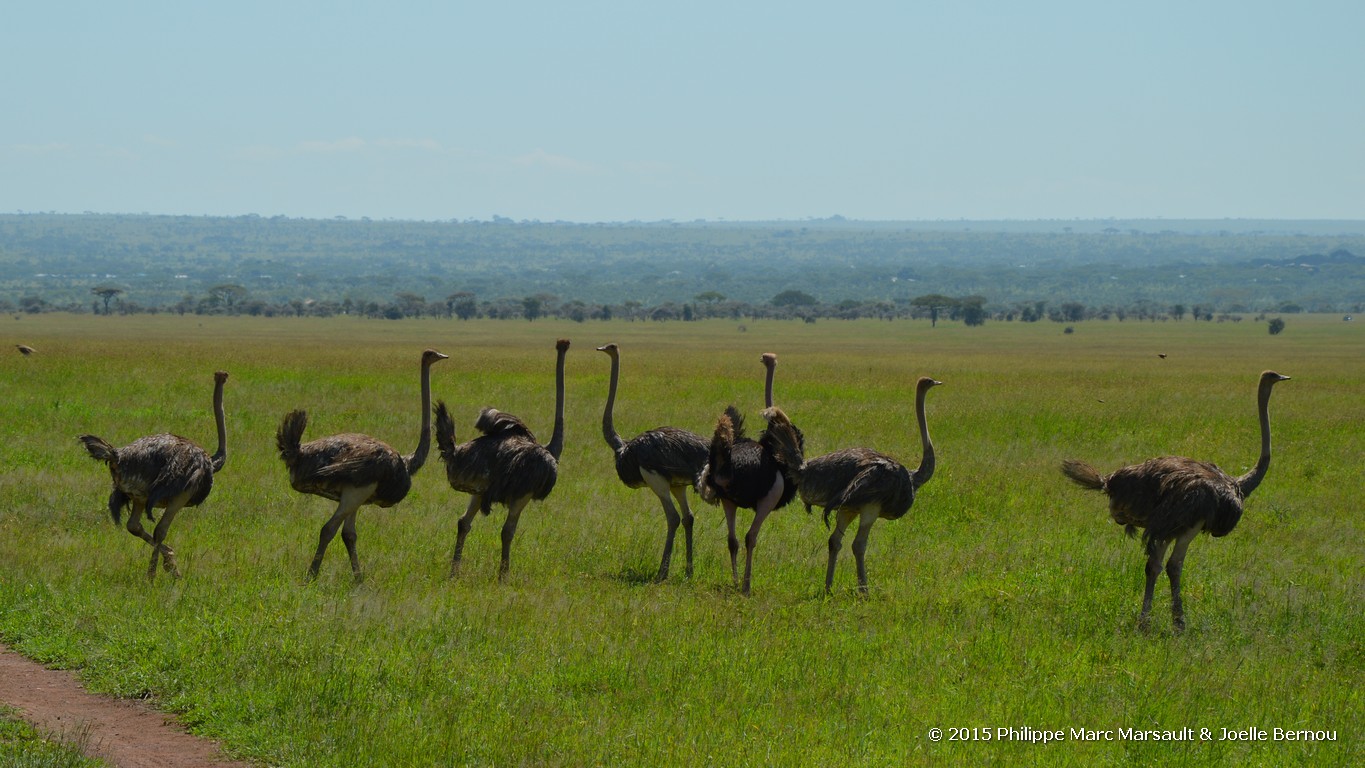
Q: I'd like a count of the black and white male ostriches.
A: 1